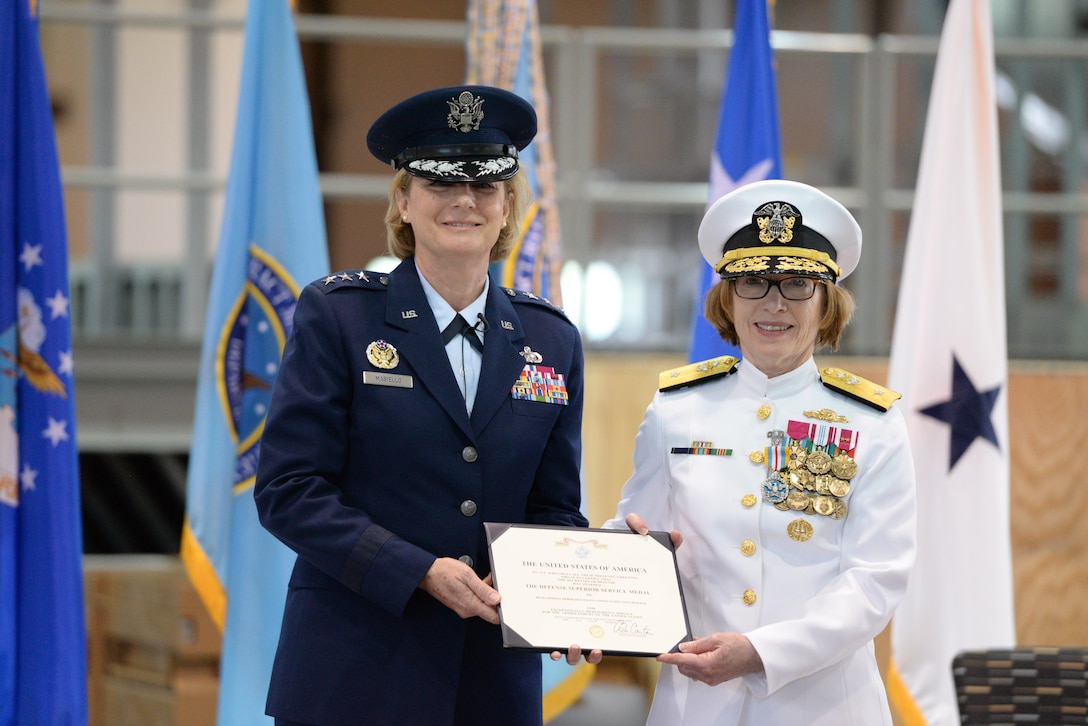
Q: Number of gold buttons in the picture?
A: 5